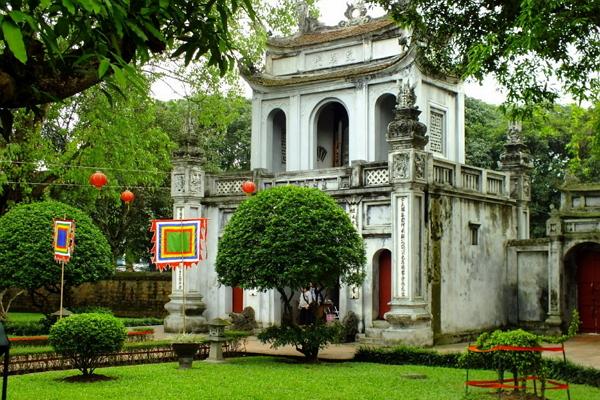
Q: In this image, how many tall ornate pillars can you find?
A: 3